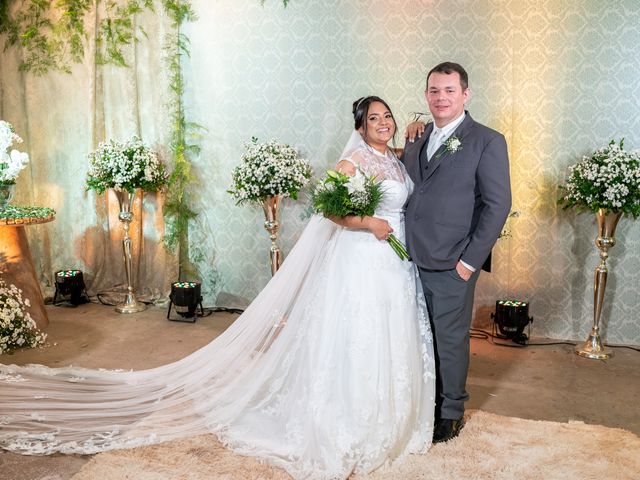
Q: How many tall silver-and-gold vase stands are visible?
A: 3